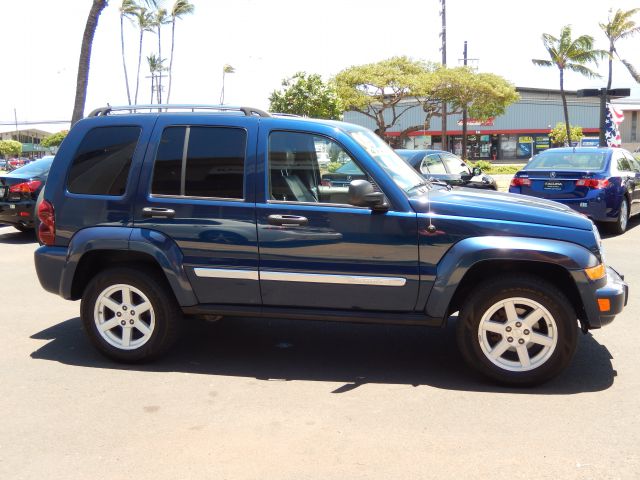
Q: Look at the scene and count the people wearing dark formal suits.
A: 0